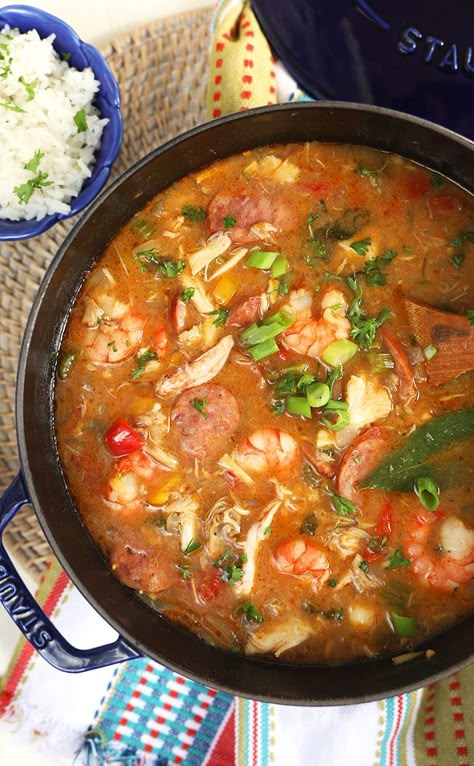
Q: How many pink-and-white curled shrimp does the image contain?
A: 6